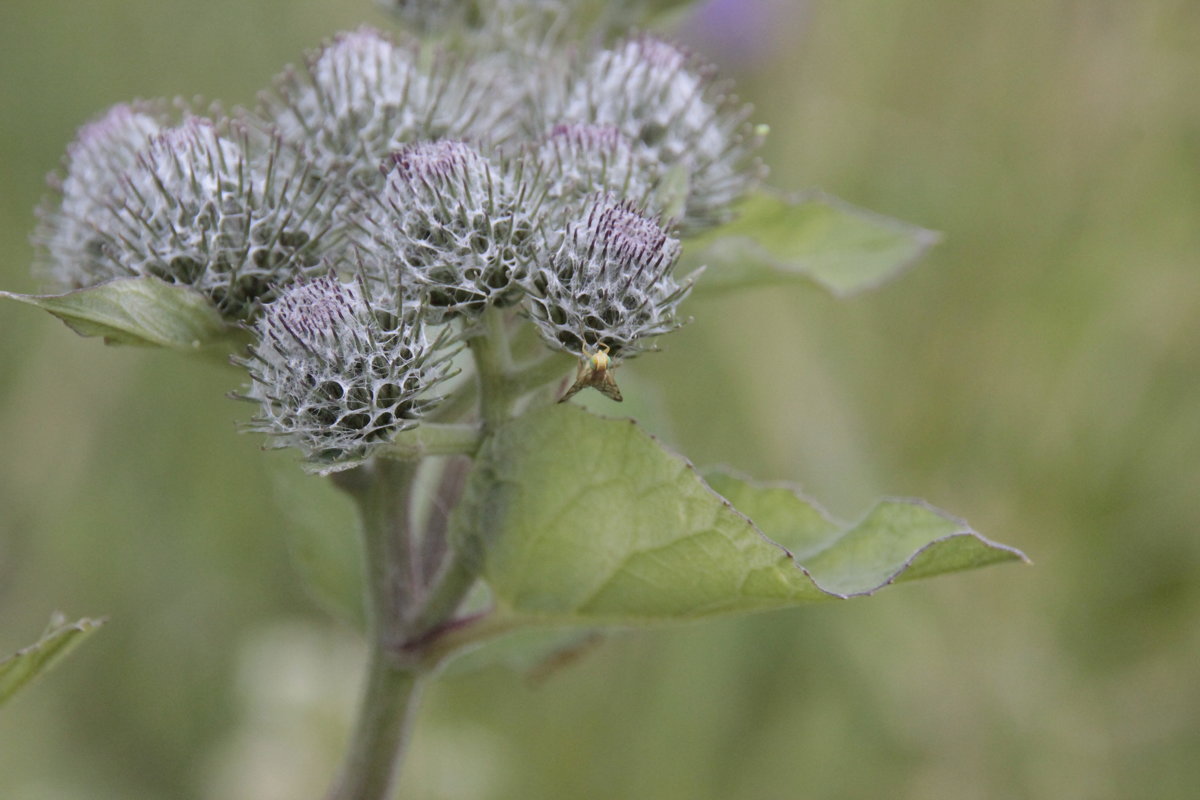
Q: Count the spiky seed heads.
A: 8